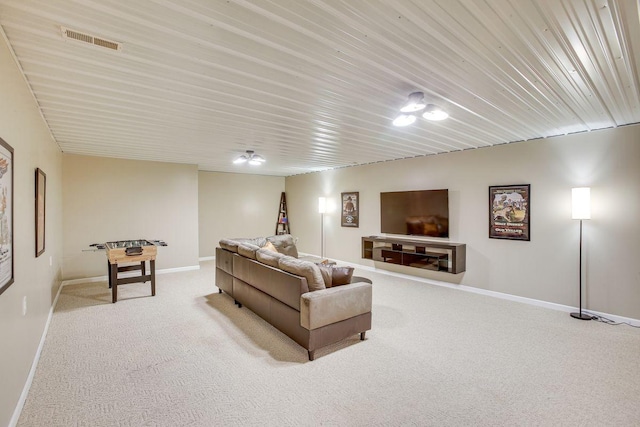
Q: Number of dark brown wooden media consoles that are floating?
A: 1